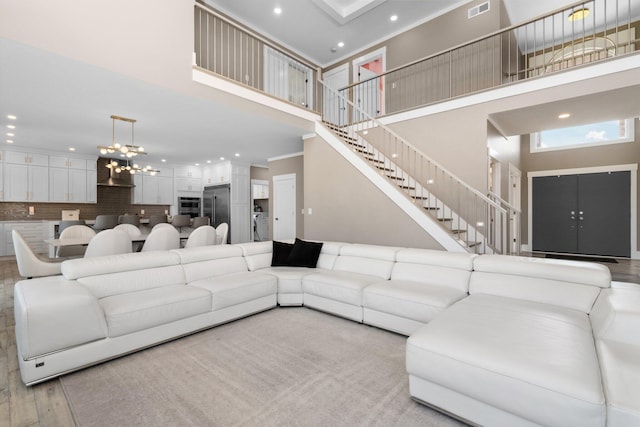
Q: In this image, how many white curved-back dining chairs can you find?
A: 8